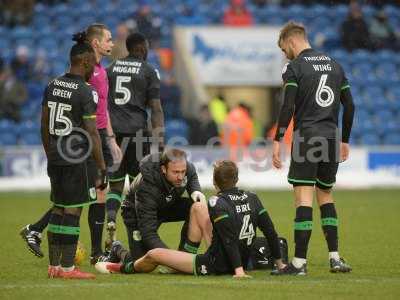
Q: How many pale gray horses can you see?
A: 0